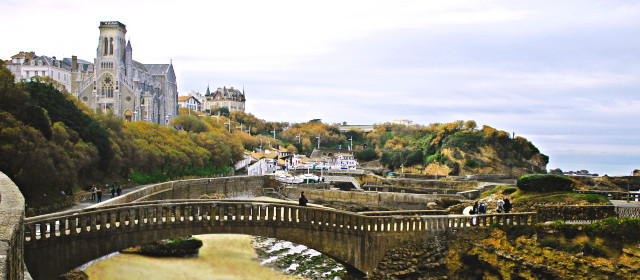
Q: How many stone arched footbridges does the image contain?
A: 1